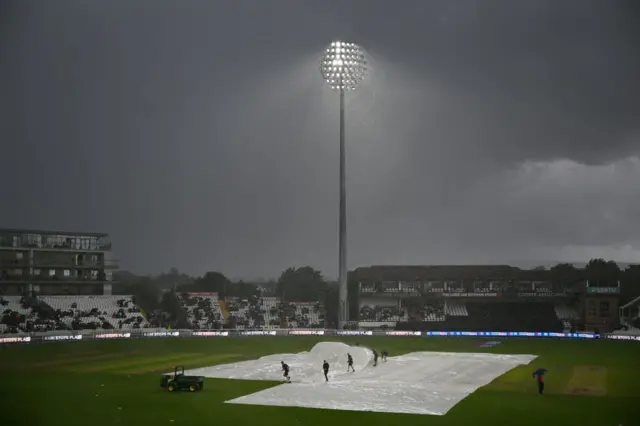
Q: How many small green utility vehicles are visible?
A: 1